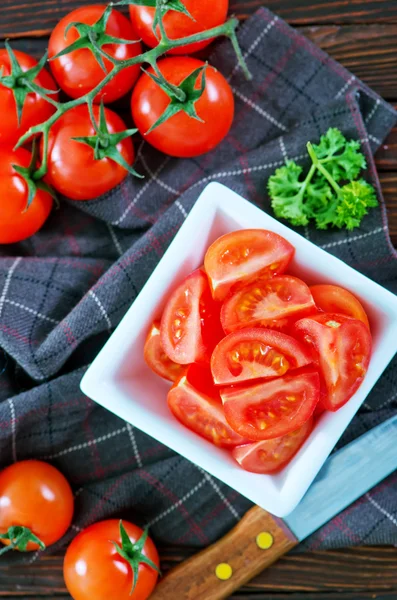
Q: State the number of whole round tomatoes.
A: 8